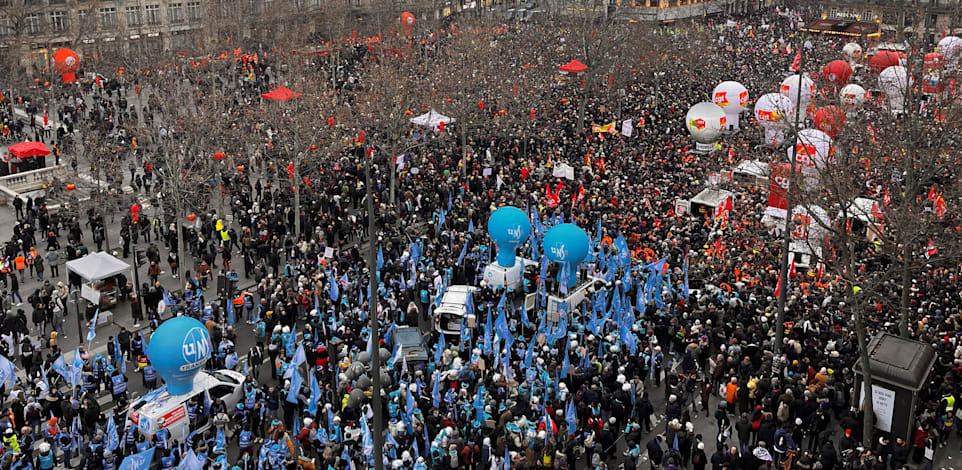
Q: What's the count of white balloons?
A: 10